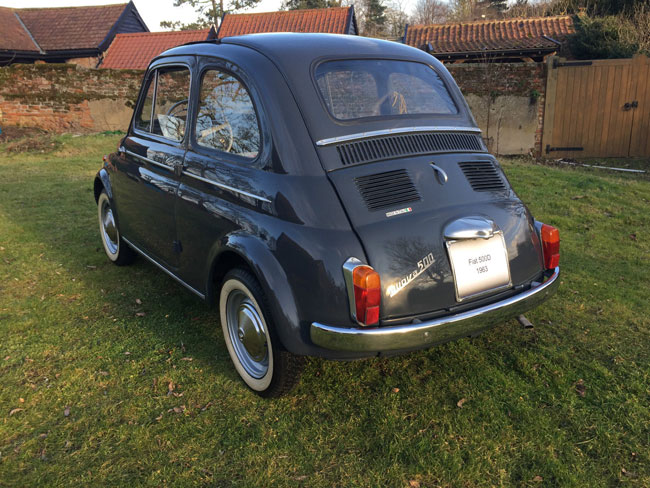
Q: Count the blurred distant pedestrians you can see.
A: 0